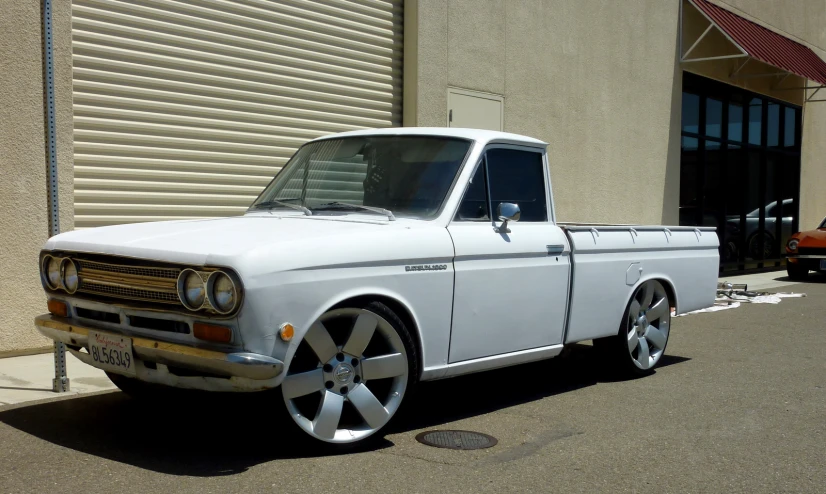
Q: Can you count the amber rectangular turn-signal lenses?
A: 2